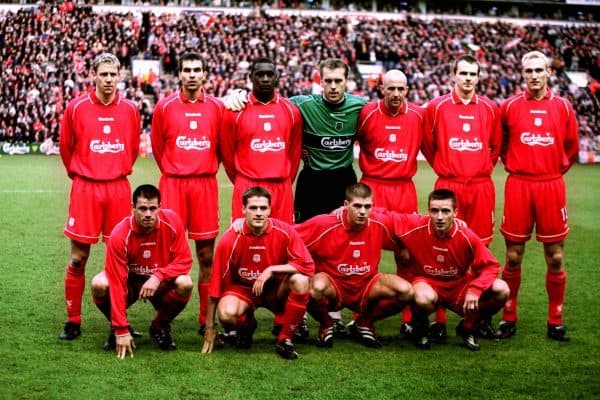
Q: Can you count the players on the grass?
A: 11